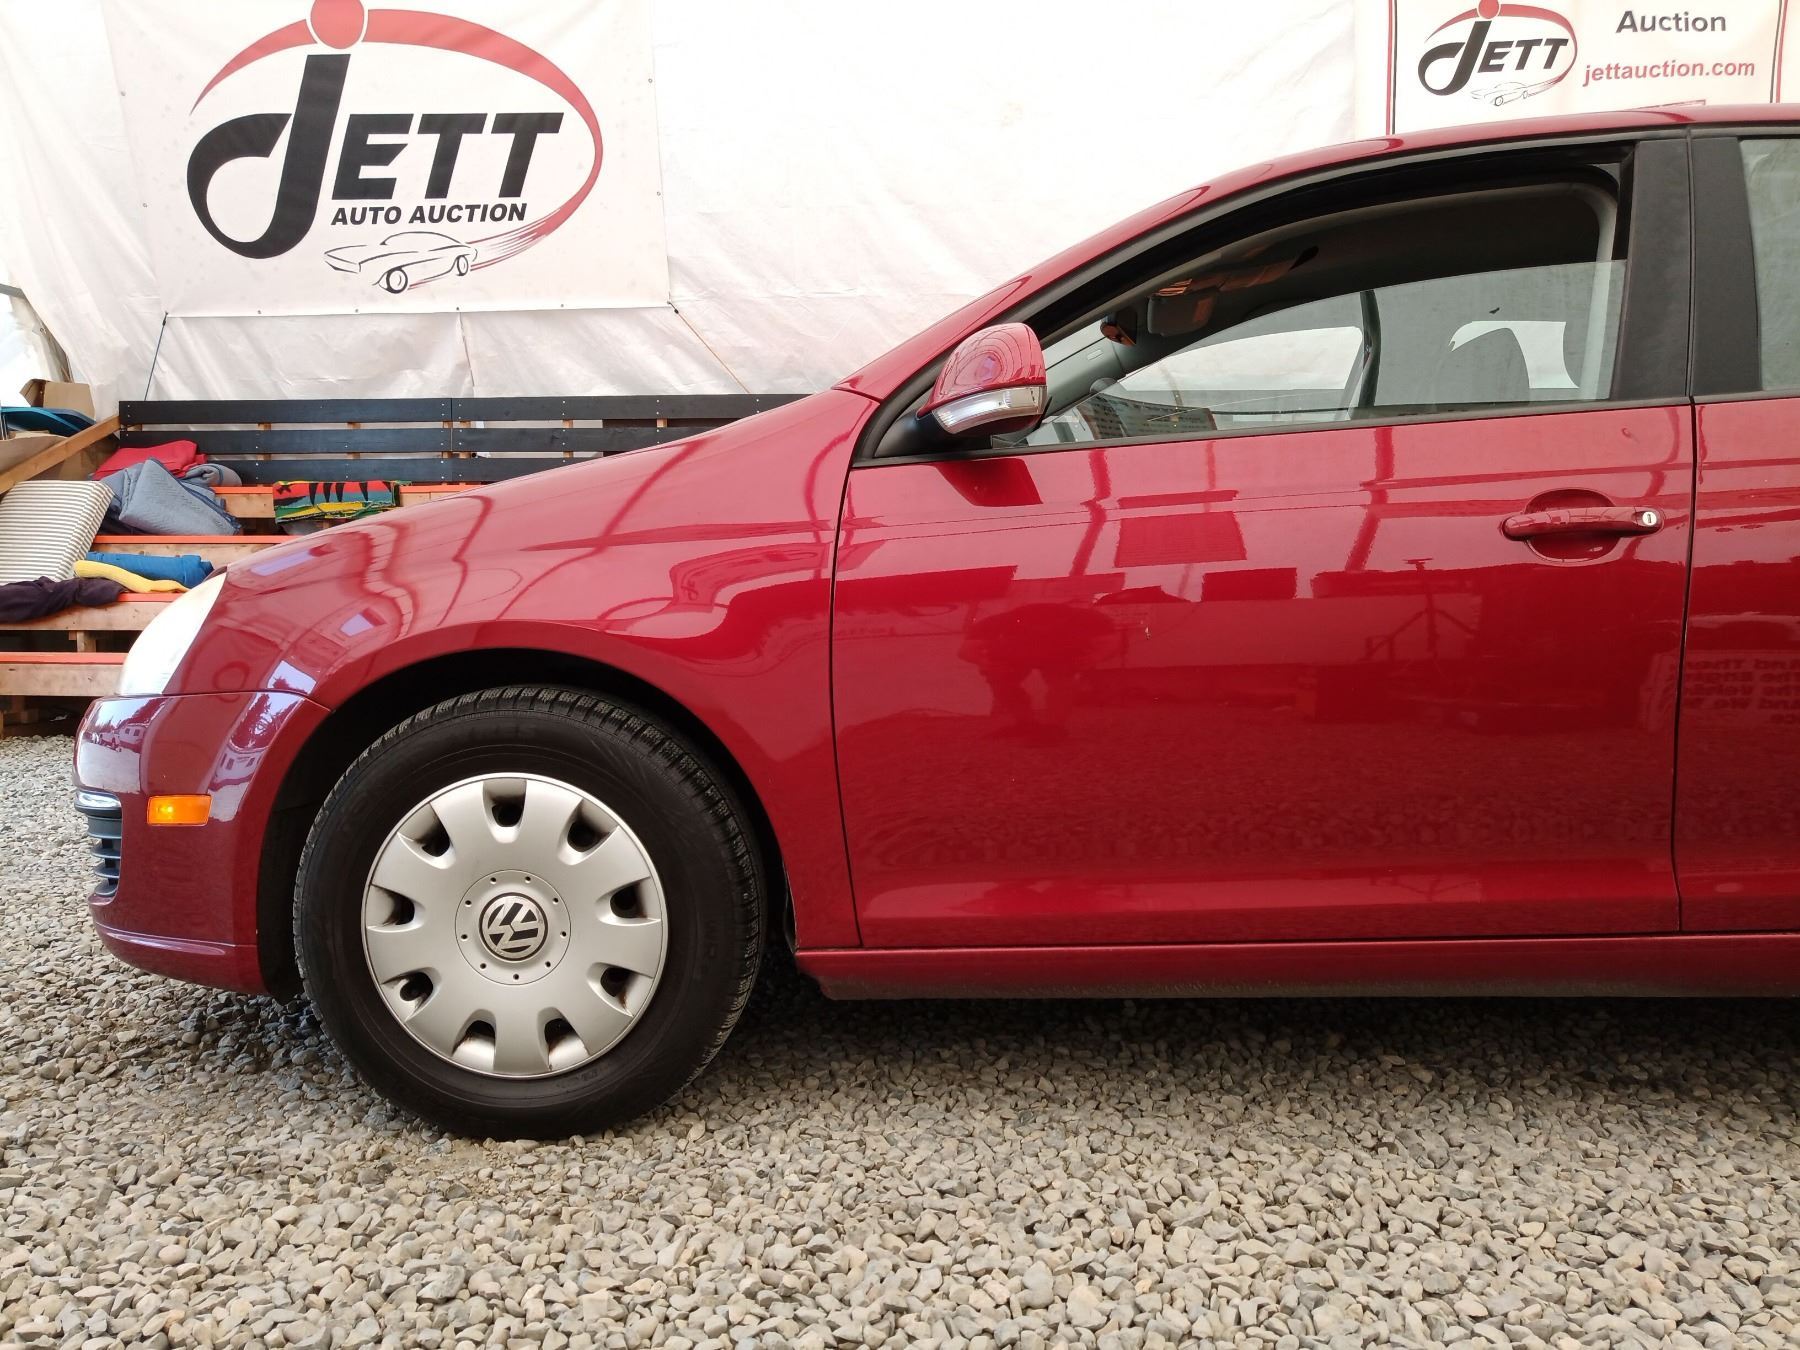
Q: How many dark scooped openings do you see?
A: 9